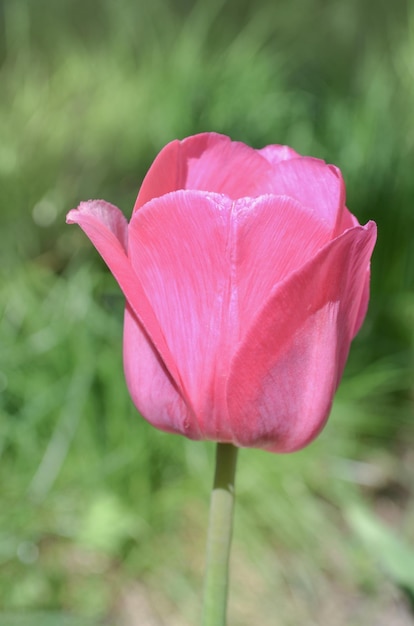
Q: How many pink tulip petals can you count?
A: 6